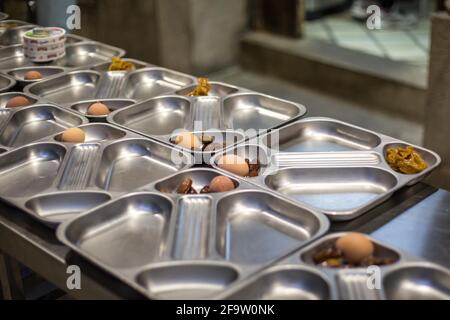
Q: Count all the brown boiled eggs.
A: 8